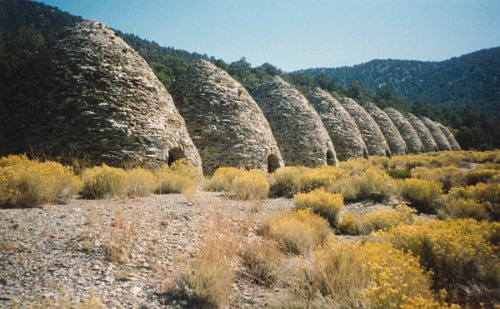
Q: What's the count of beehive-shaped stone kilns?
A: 10